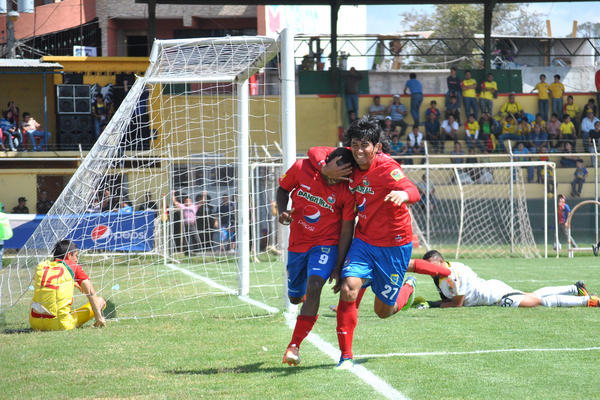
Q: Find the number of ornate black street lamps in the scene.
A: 0